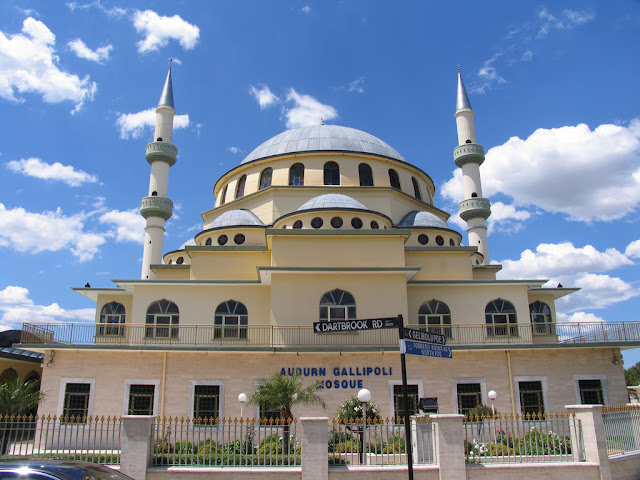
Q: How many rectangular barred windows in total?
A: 8